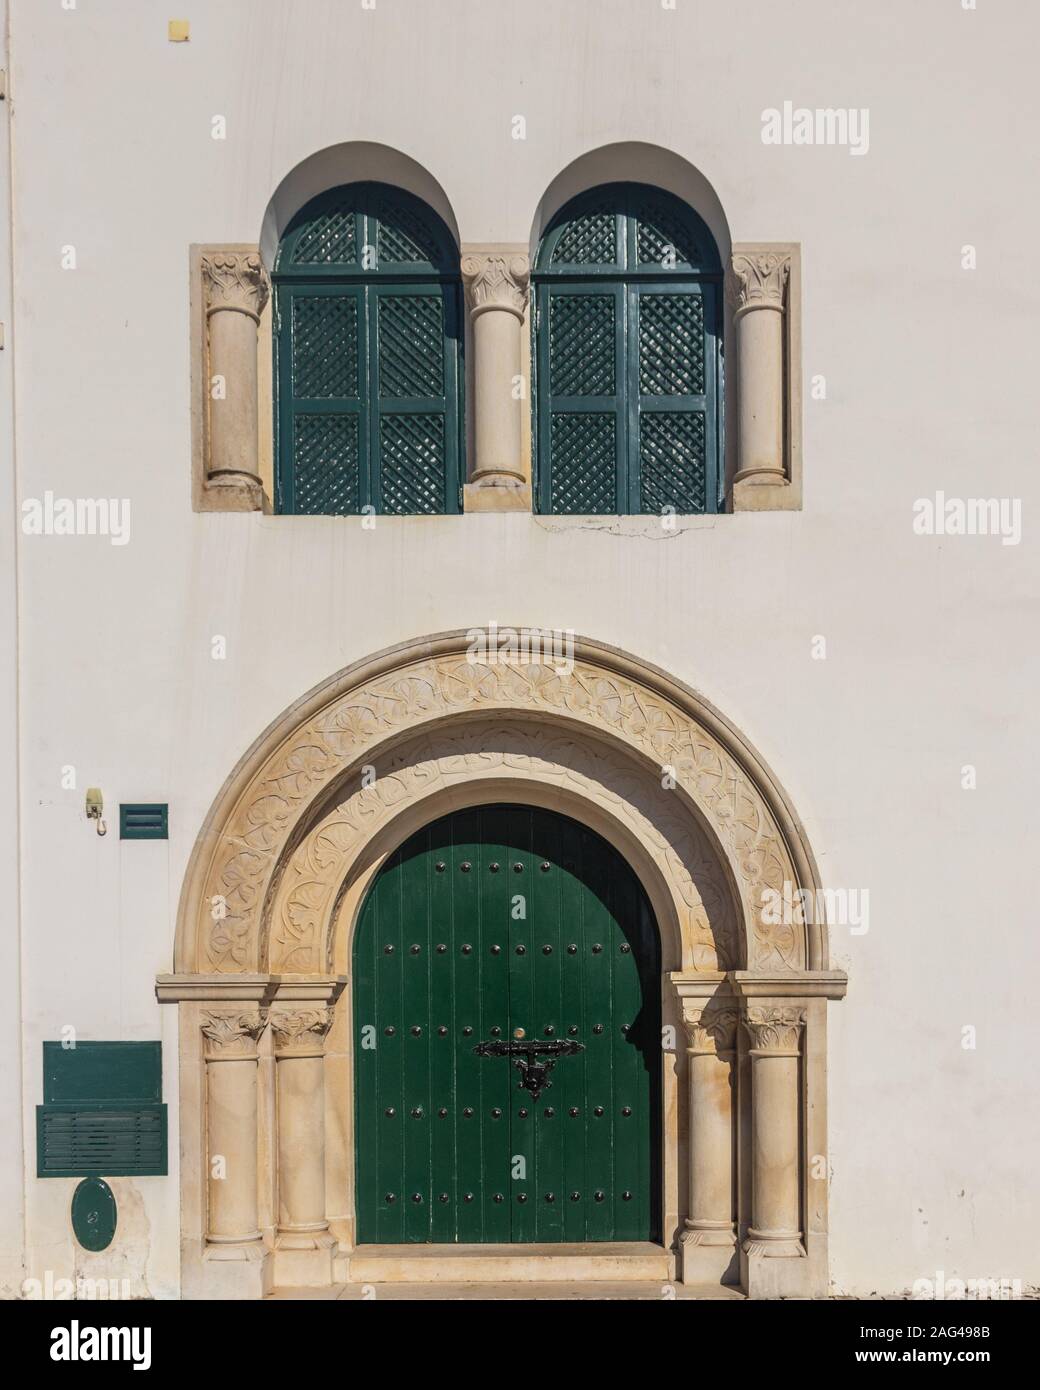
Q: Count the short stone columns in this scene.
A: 7